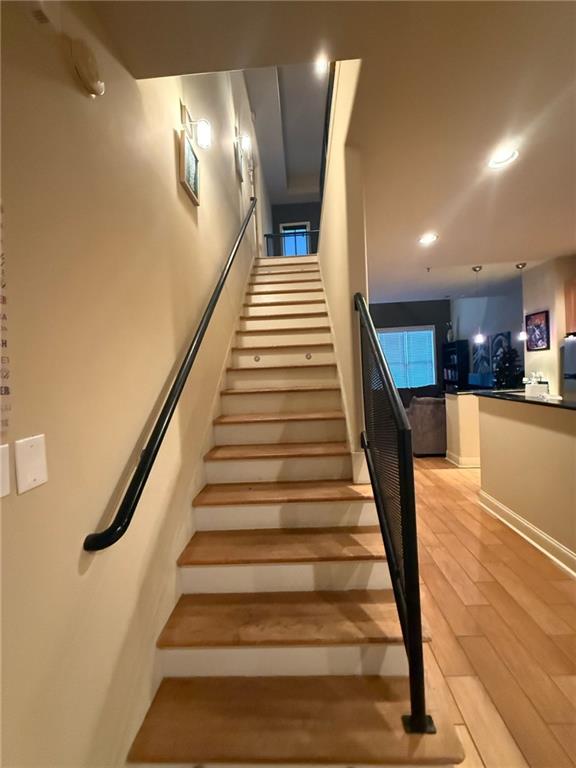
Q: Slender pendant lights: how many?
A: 2